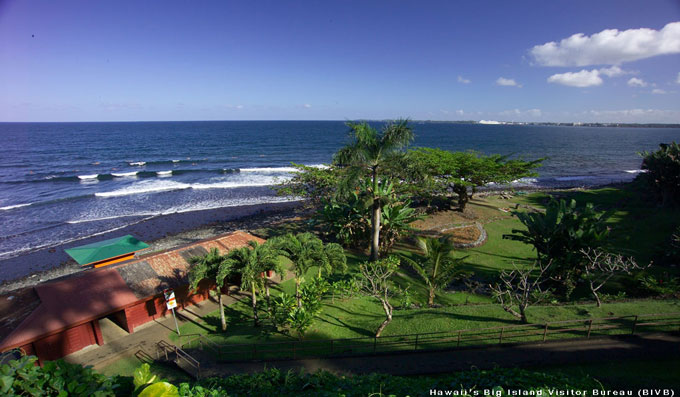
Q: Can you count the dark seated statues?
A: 0